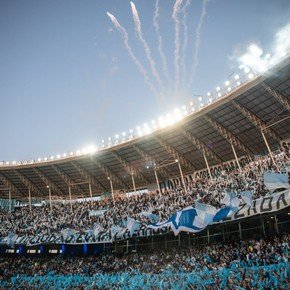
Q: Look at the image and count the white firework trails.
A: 6